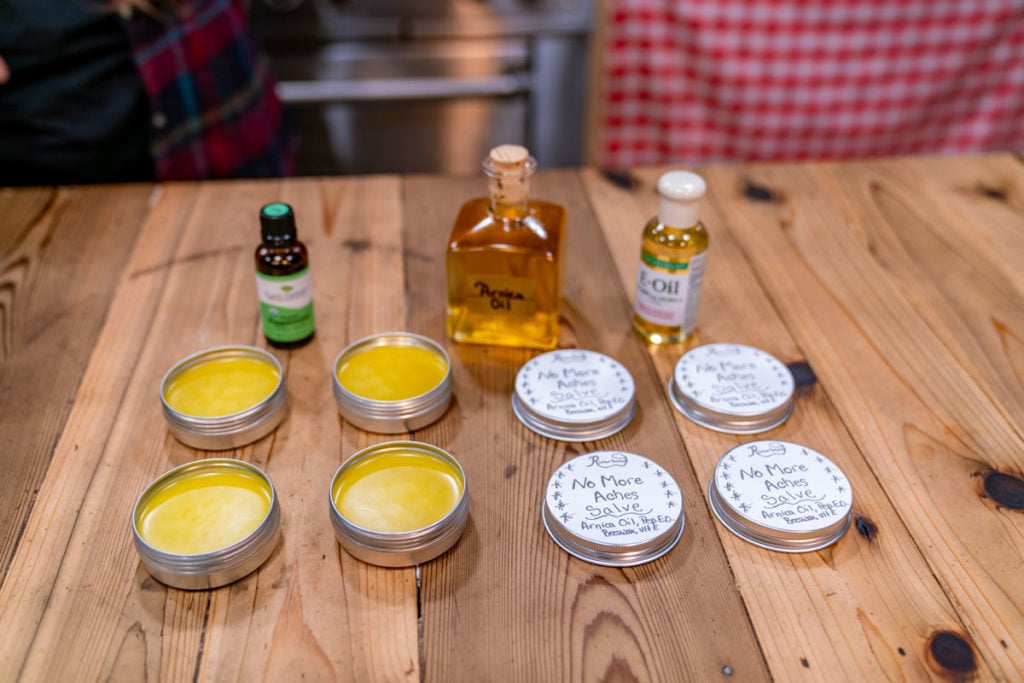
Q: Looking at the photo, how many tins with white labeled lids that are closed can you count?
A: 4